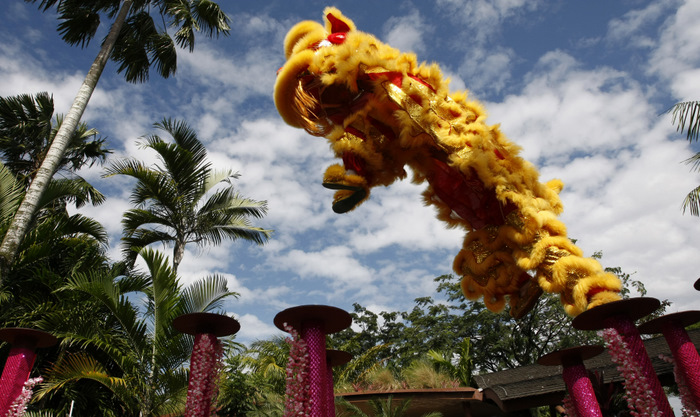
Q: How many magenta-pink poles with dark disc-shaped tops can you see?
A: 7